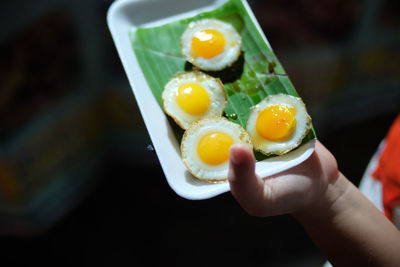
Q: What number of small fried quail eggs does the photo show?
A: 4